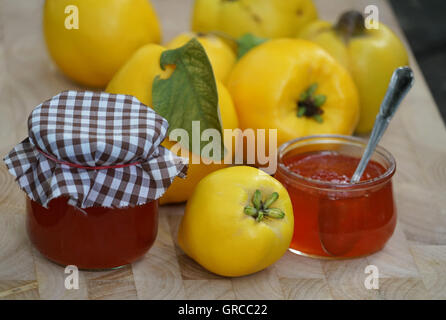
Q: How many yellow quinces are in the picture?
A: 7